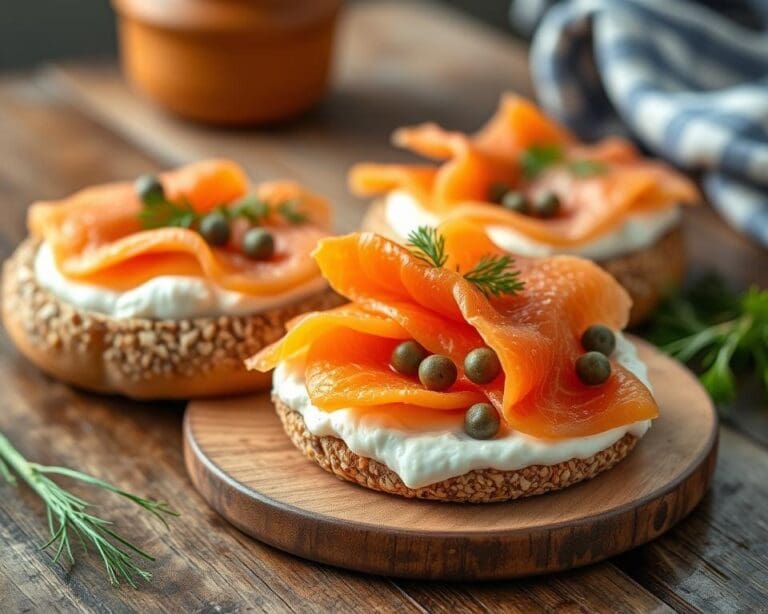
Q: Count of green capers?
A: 12